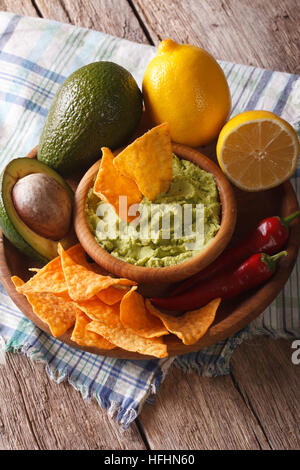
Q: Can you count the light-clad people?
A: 0